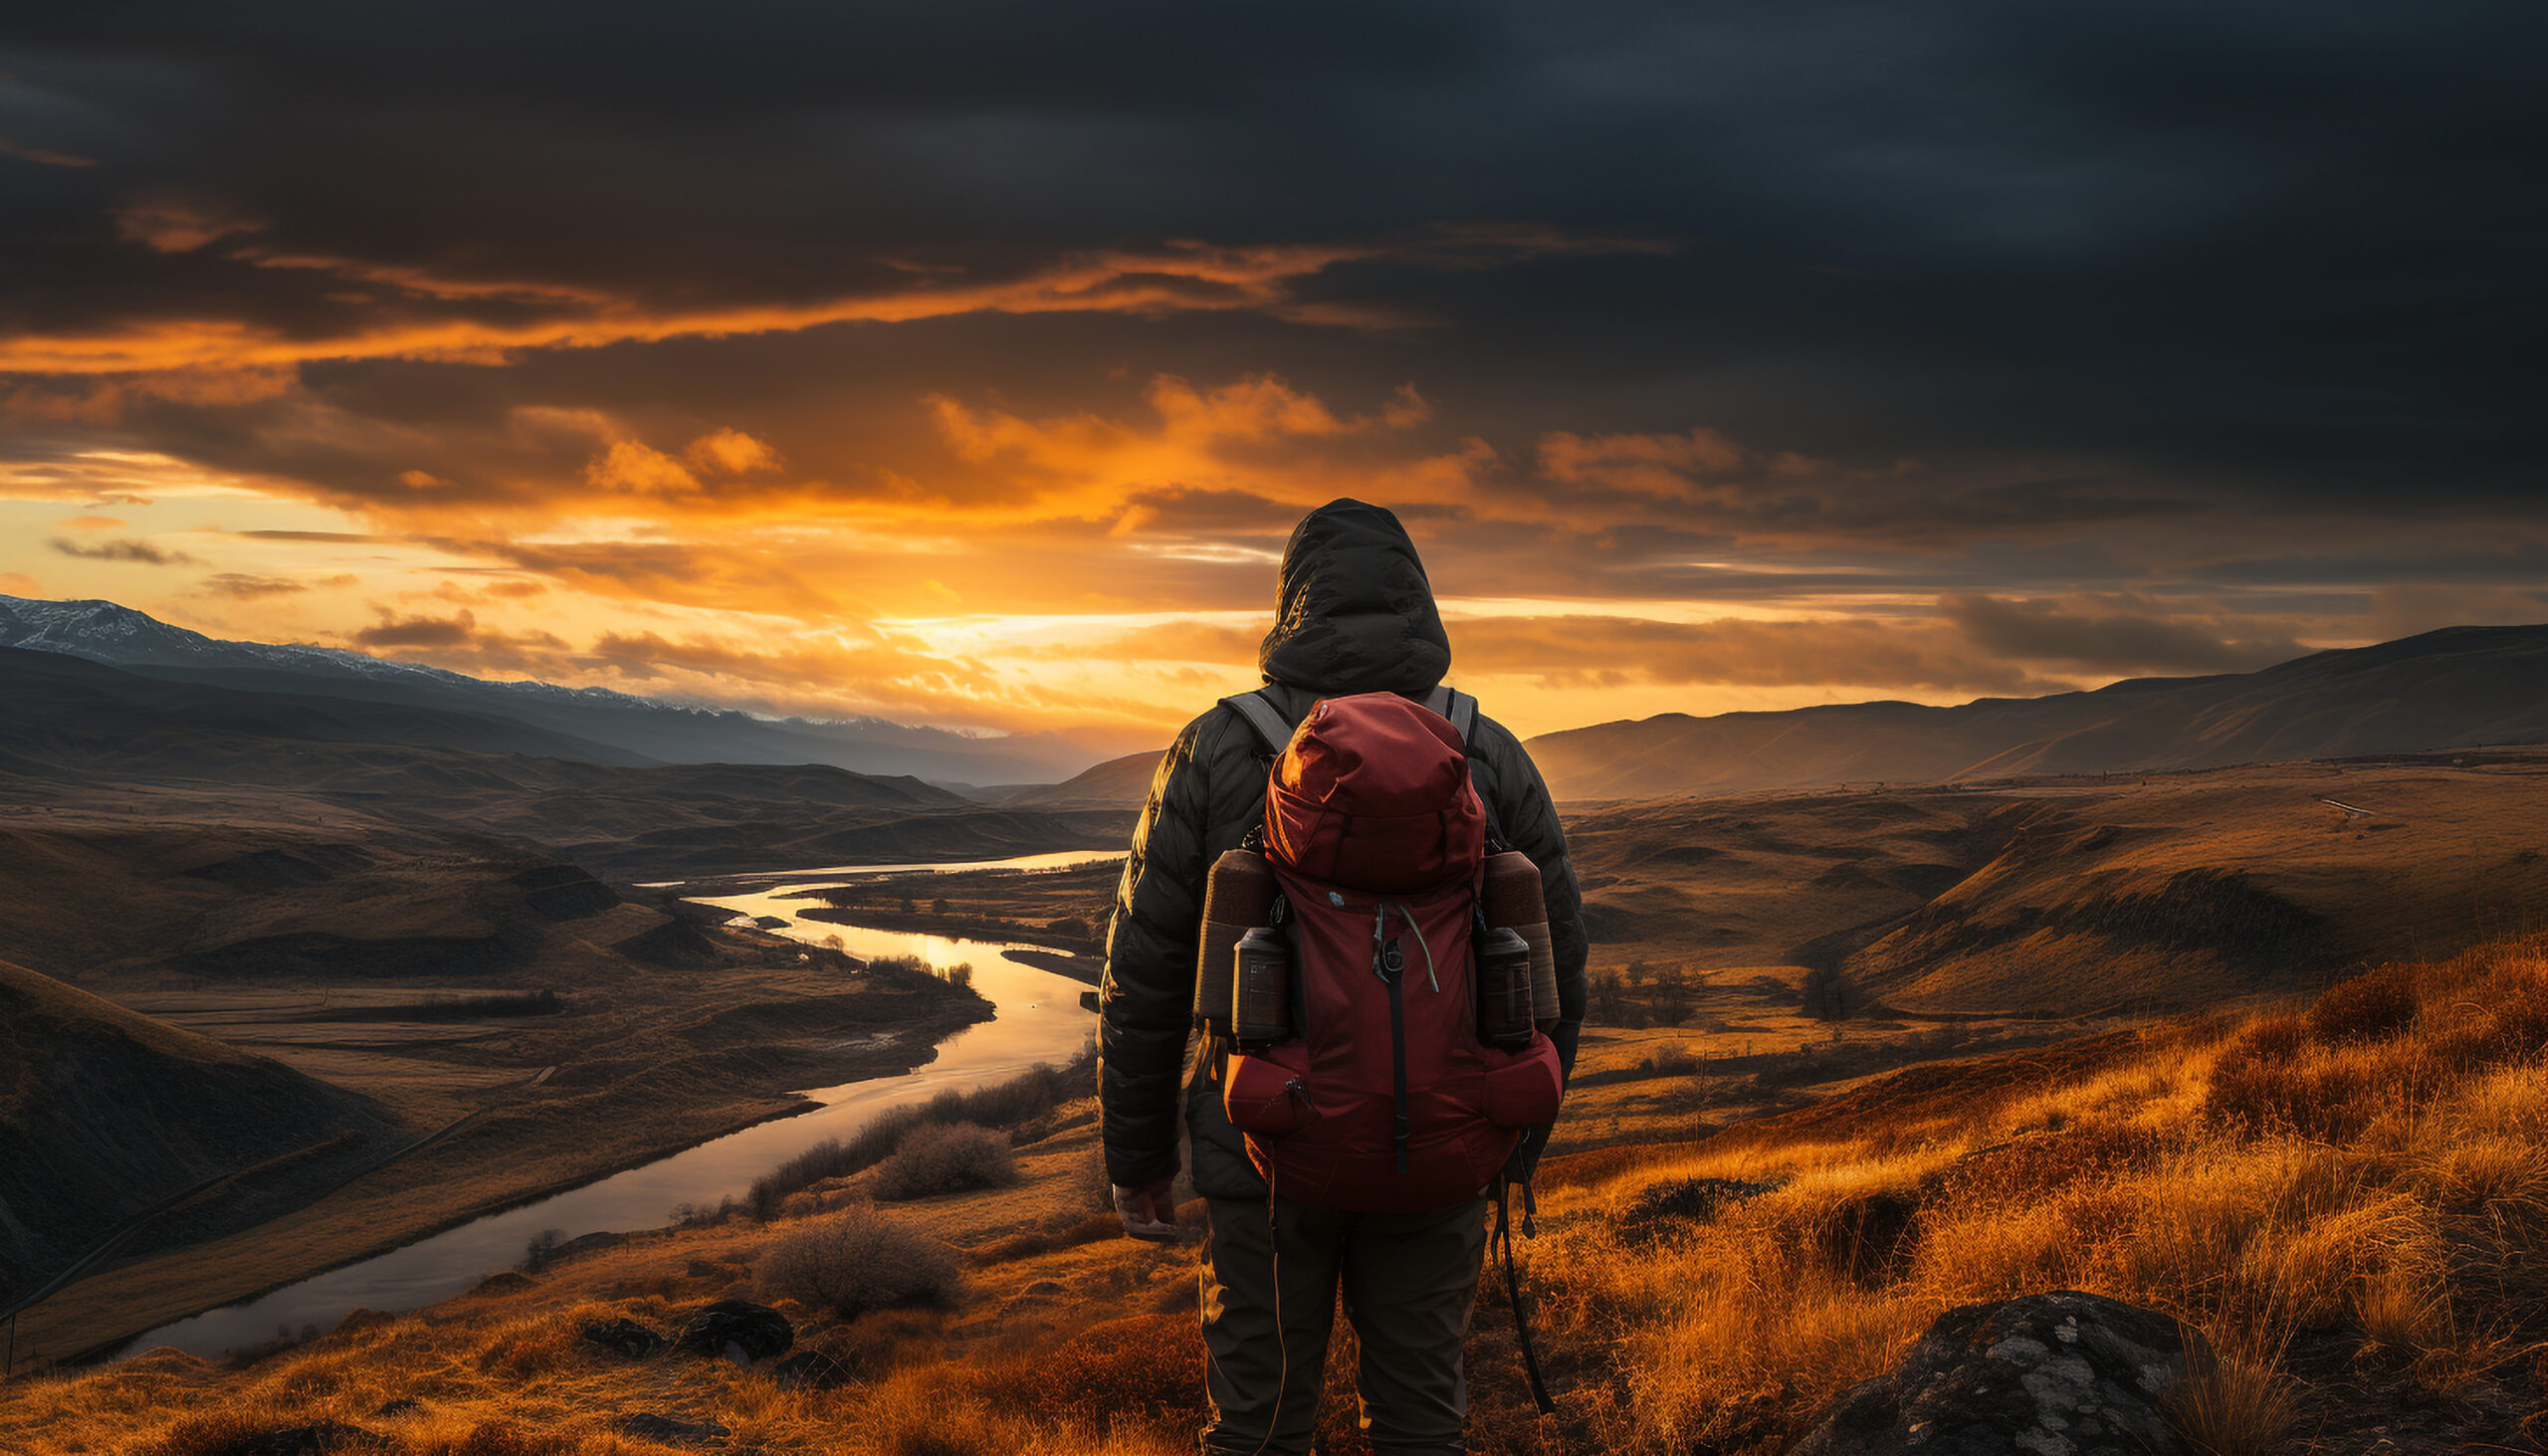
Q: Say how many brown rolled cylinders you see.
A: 2